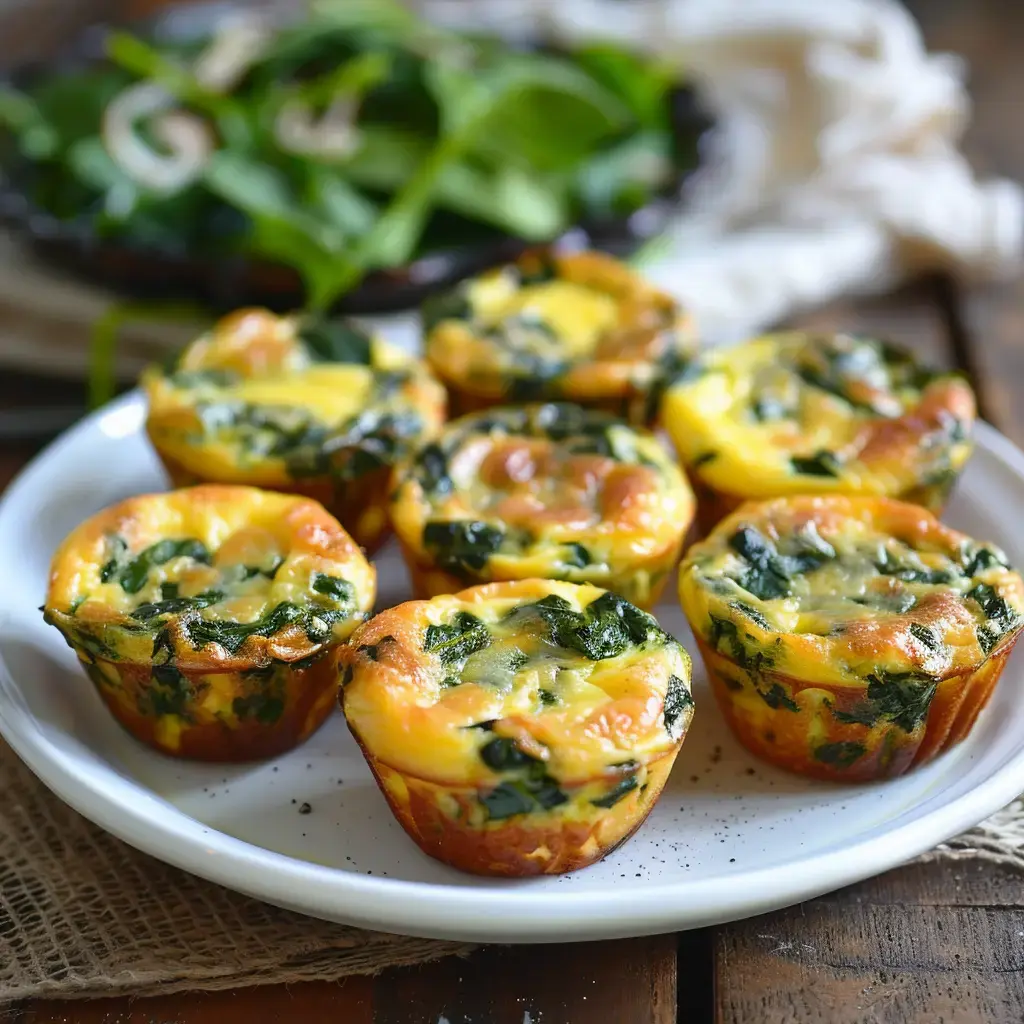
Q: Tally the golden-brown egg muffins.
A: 7